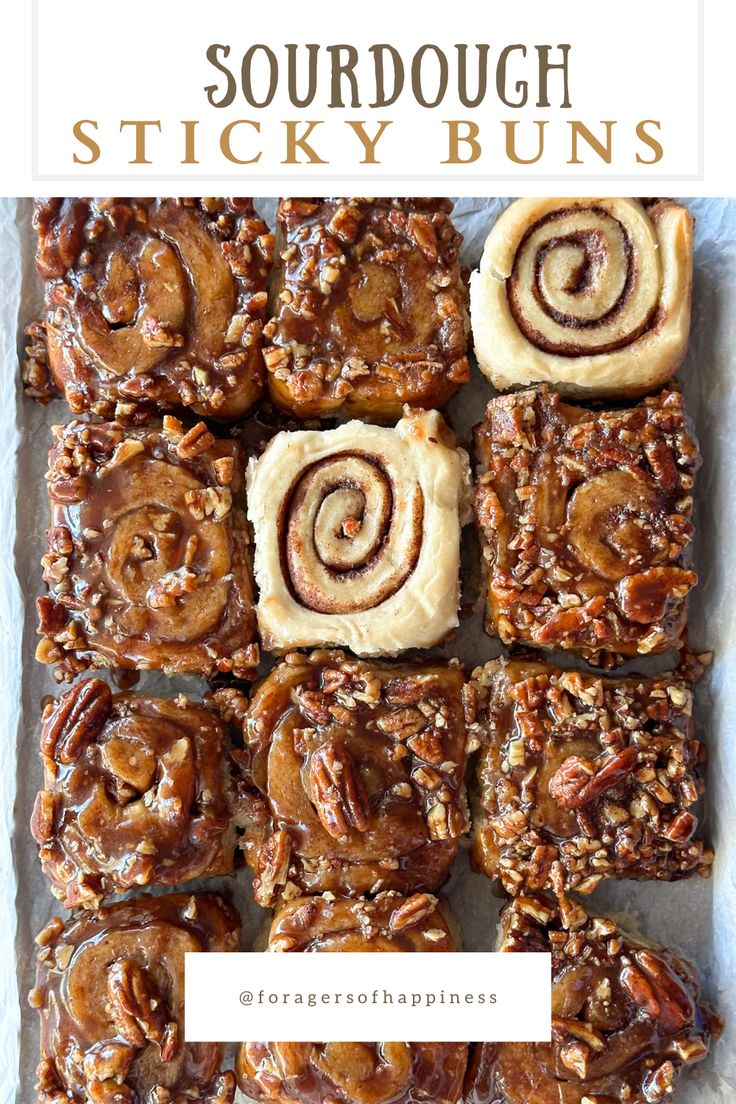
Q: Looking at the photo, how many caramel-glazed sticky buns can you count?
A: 10